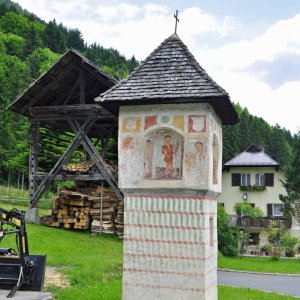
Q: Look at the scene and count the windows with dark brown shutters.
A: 3